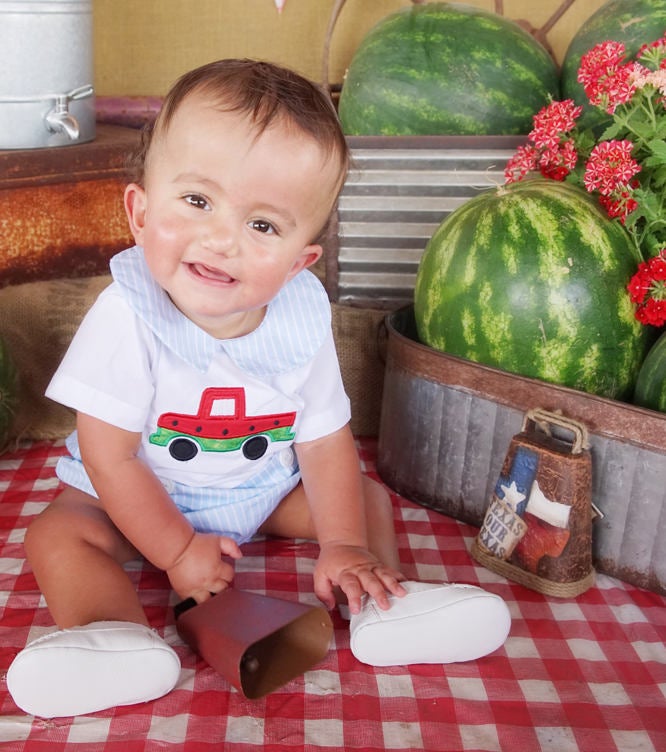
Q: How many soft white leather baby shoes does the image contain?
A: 2